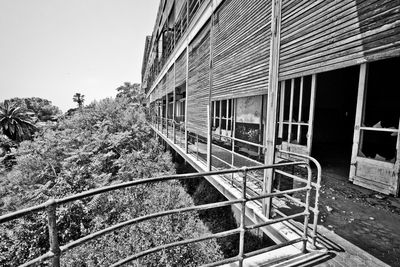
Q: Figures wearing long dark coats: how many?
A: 0